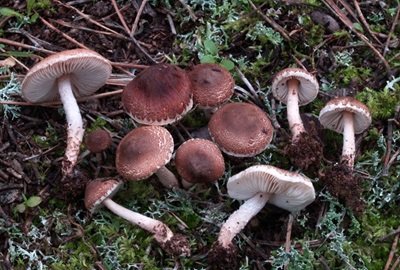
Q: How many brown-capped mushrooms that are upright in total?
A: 6